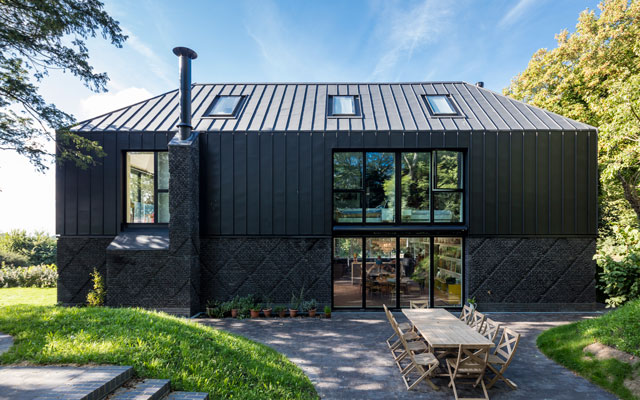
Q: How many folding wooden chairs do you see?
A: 10